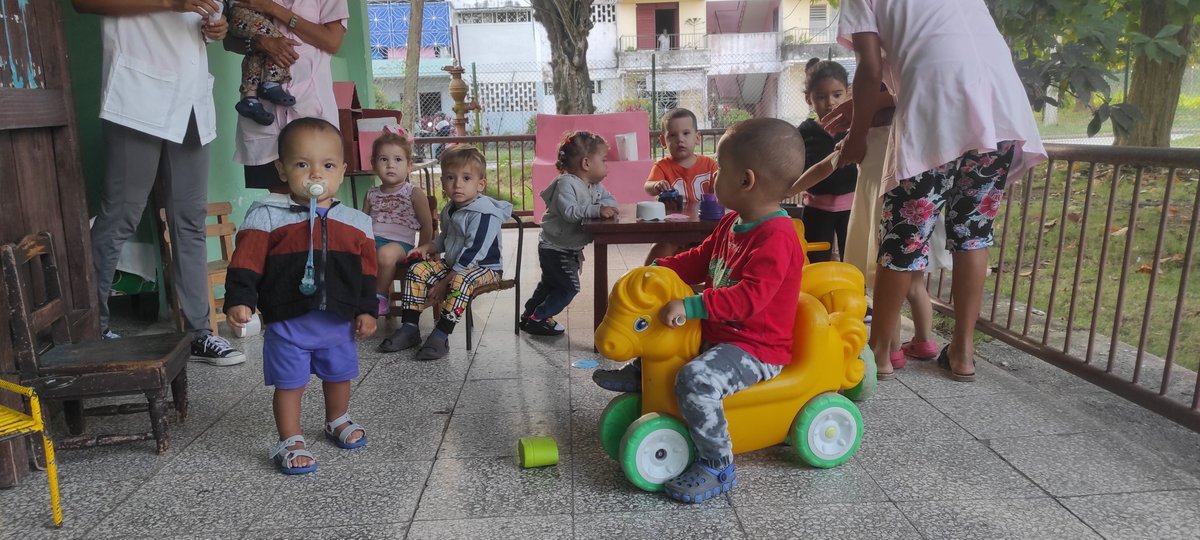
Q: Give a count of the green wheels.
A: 4